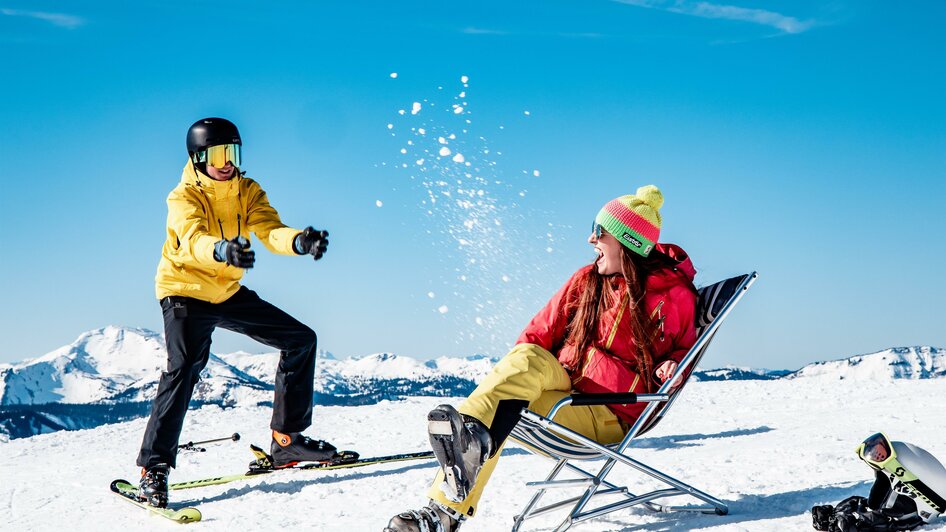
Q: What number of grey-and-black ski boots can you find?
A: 2